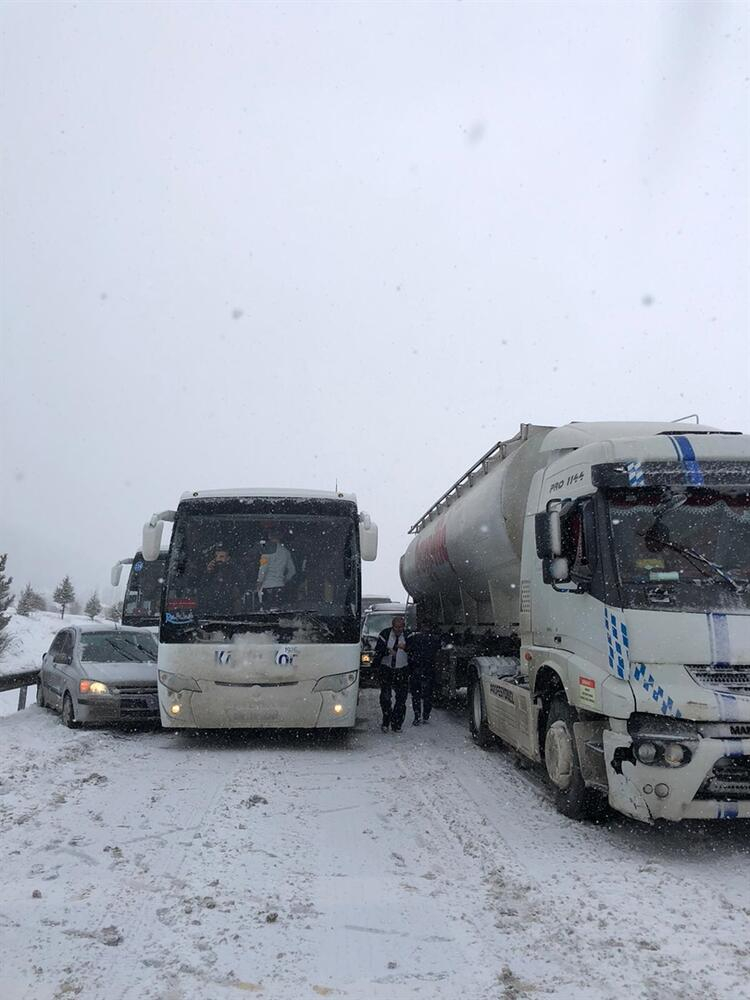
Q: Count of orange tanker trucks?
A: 0